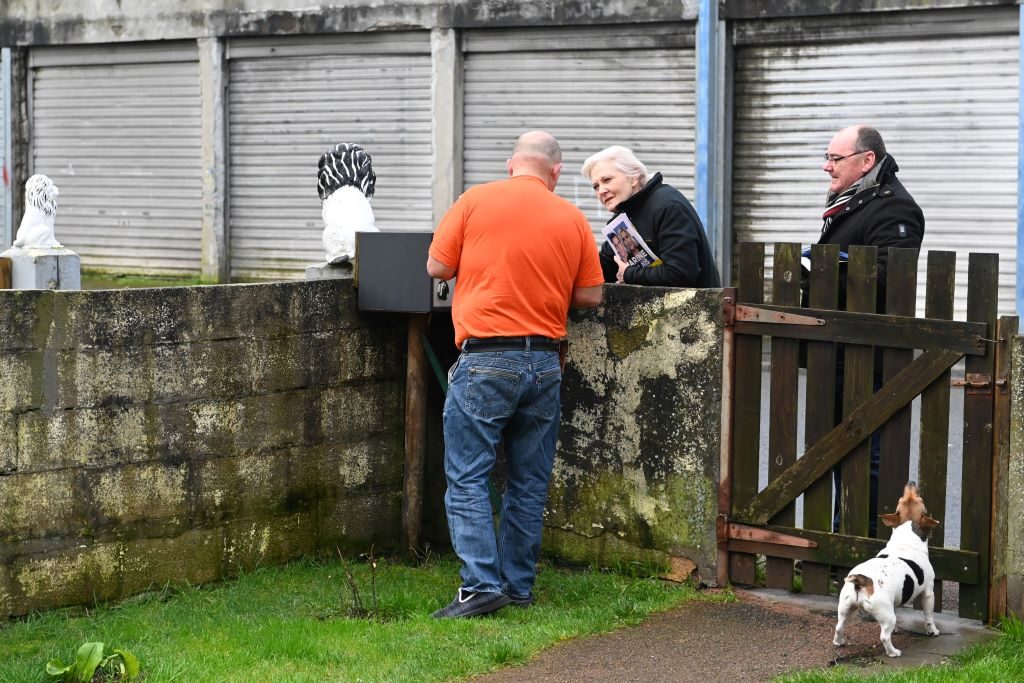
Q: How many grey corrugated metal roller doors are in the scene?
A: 4